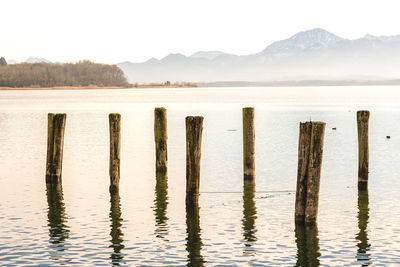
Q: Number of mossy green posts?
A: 7